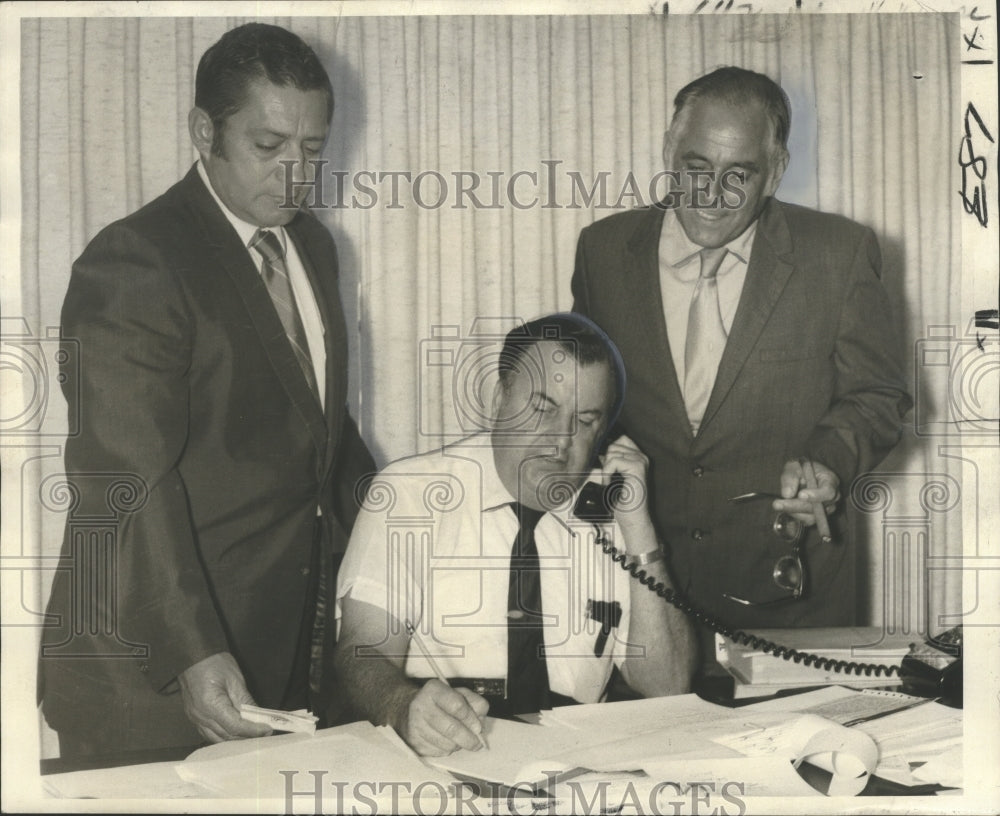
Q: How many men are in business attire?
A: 3